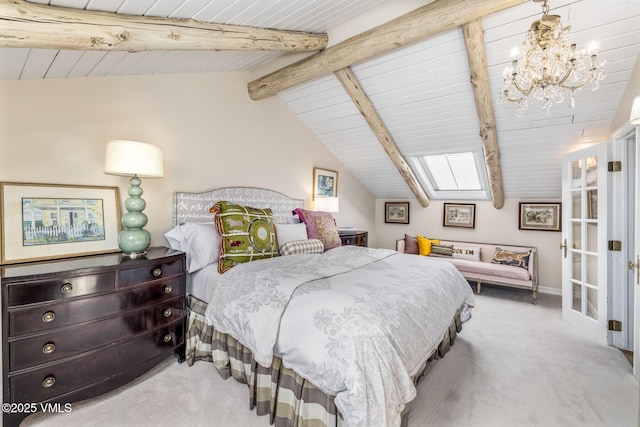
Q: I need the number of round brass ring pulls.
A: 8